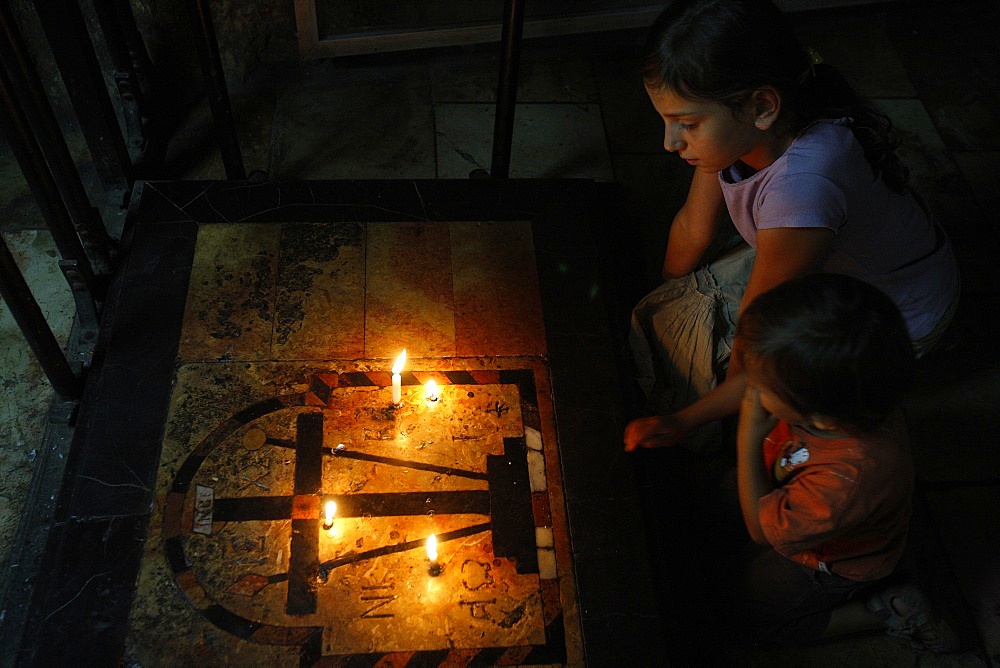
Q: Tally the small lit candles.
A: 4